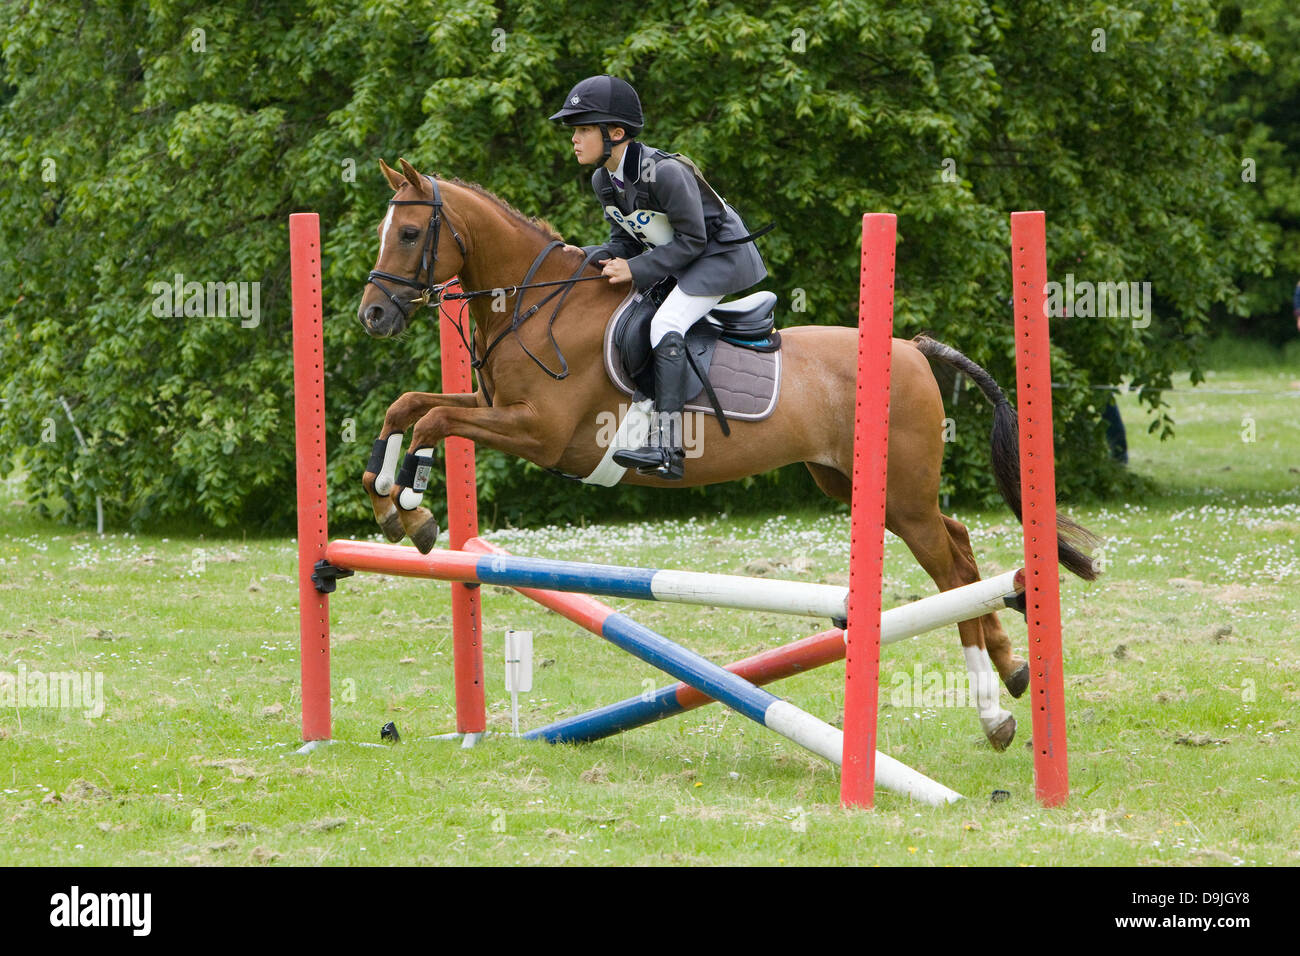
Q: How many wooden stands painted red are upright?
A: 4